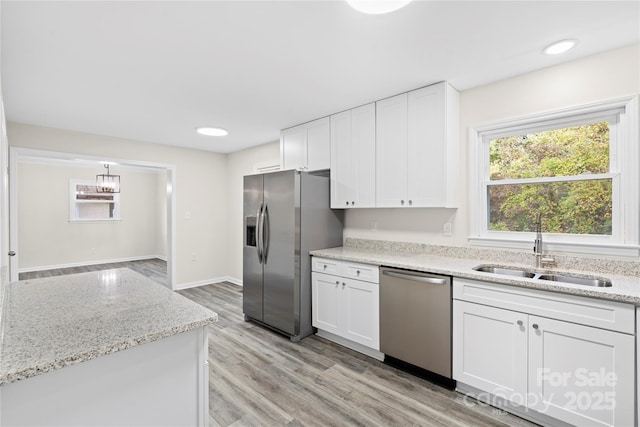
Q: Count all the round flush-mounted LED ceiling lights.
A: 3